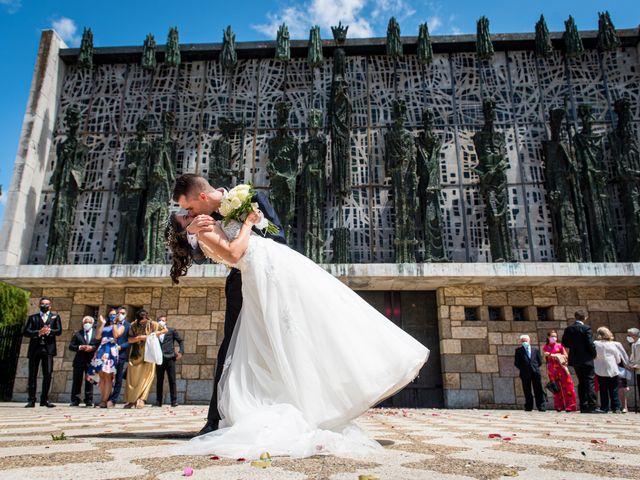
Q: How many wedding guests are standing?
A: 11